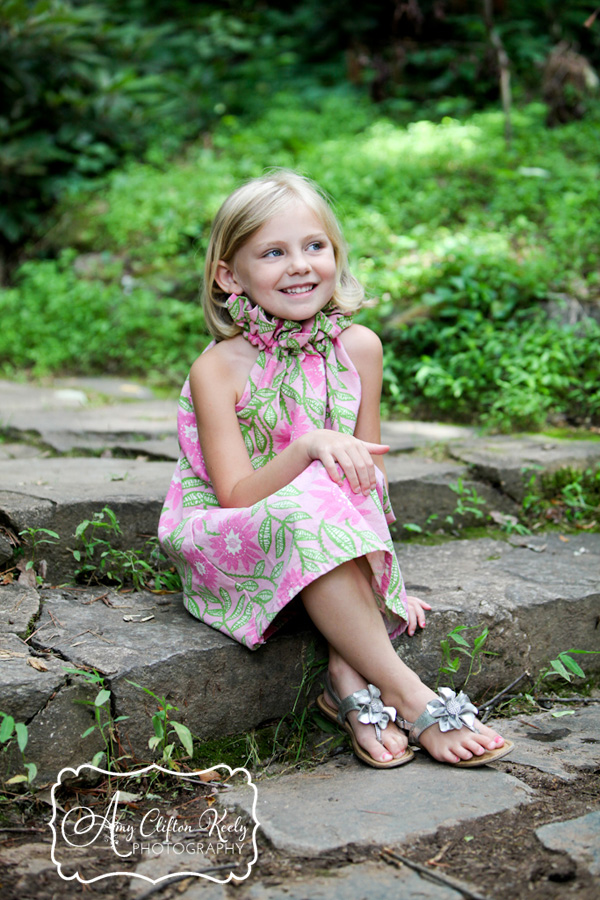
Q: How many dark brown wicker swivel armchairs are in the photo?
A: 0